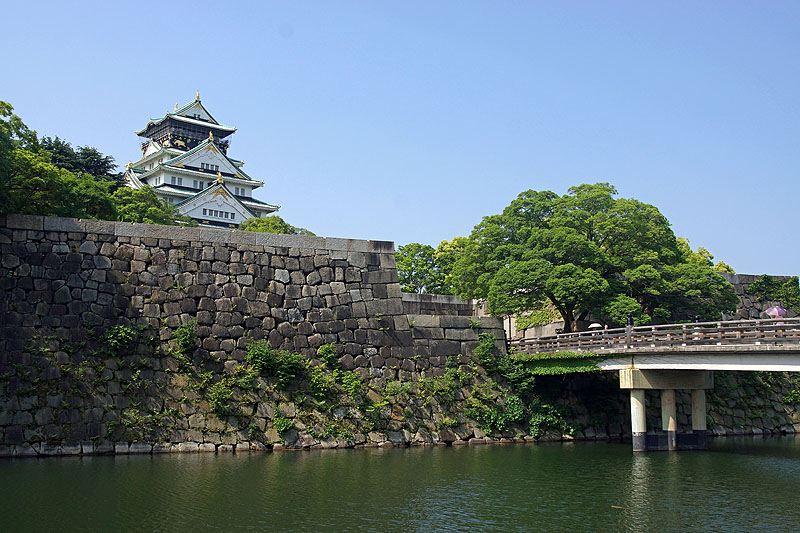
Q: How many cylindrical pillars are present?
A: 3